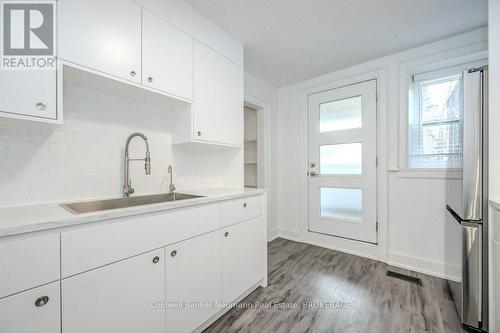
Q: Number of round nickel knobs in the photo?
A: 9